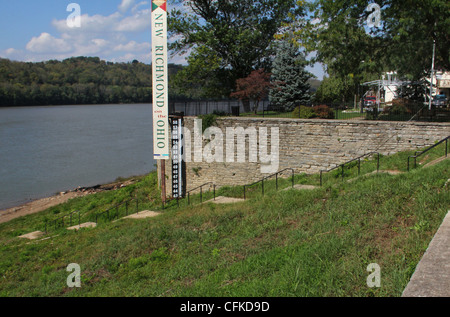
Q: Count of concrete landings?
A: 6